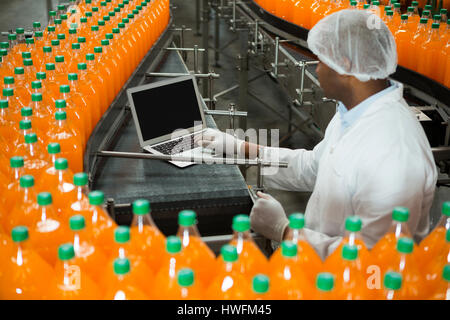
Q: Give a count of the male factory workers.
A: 1